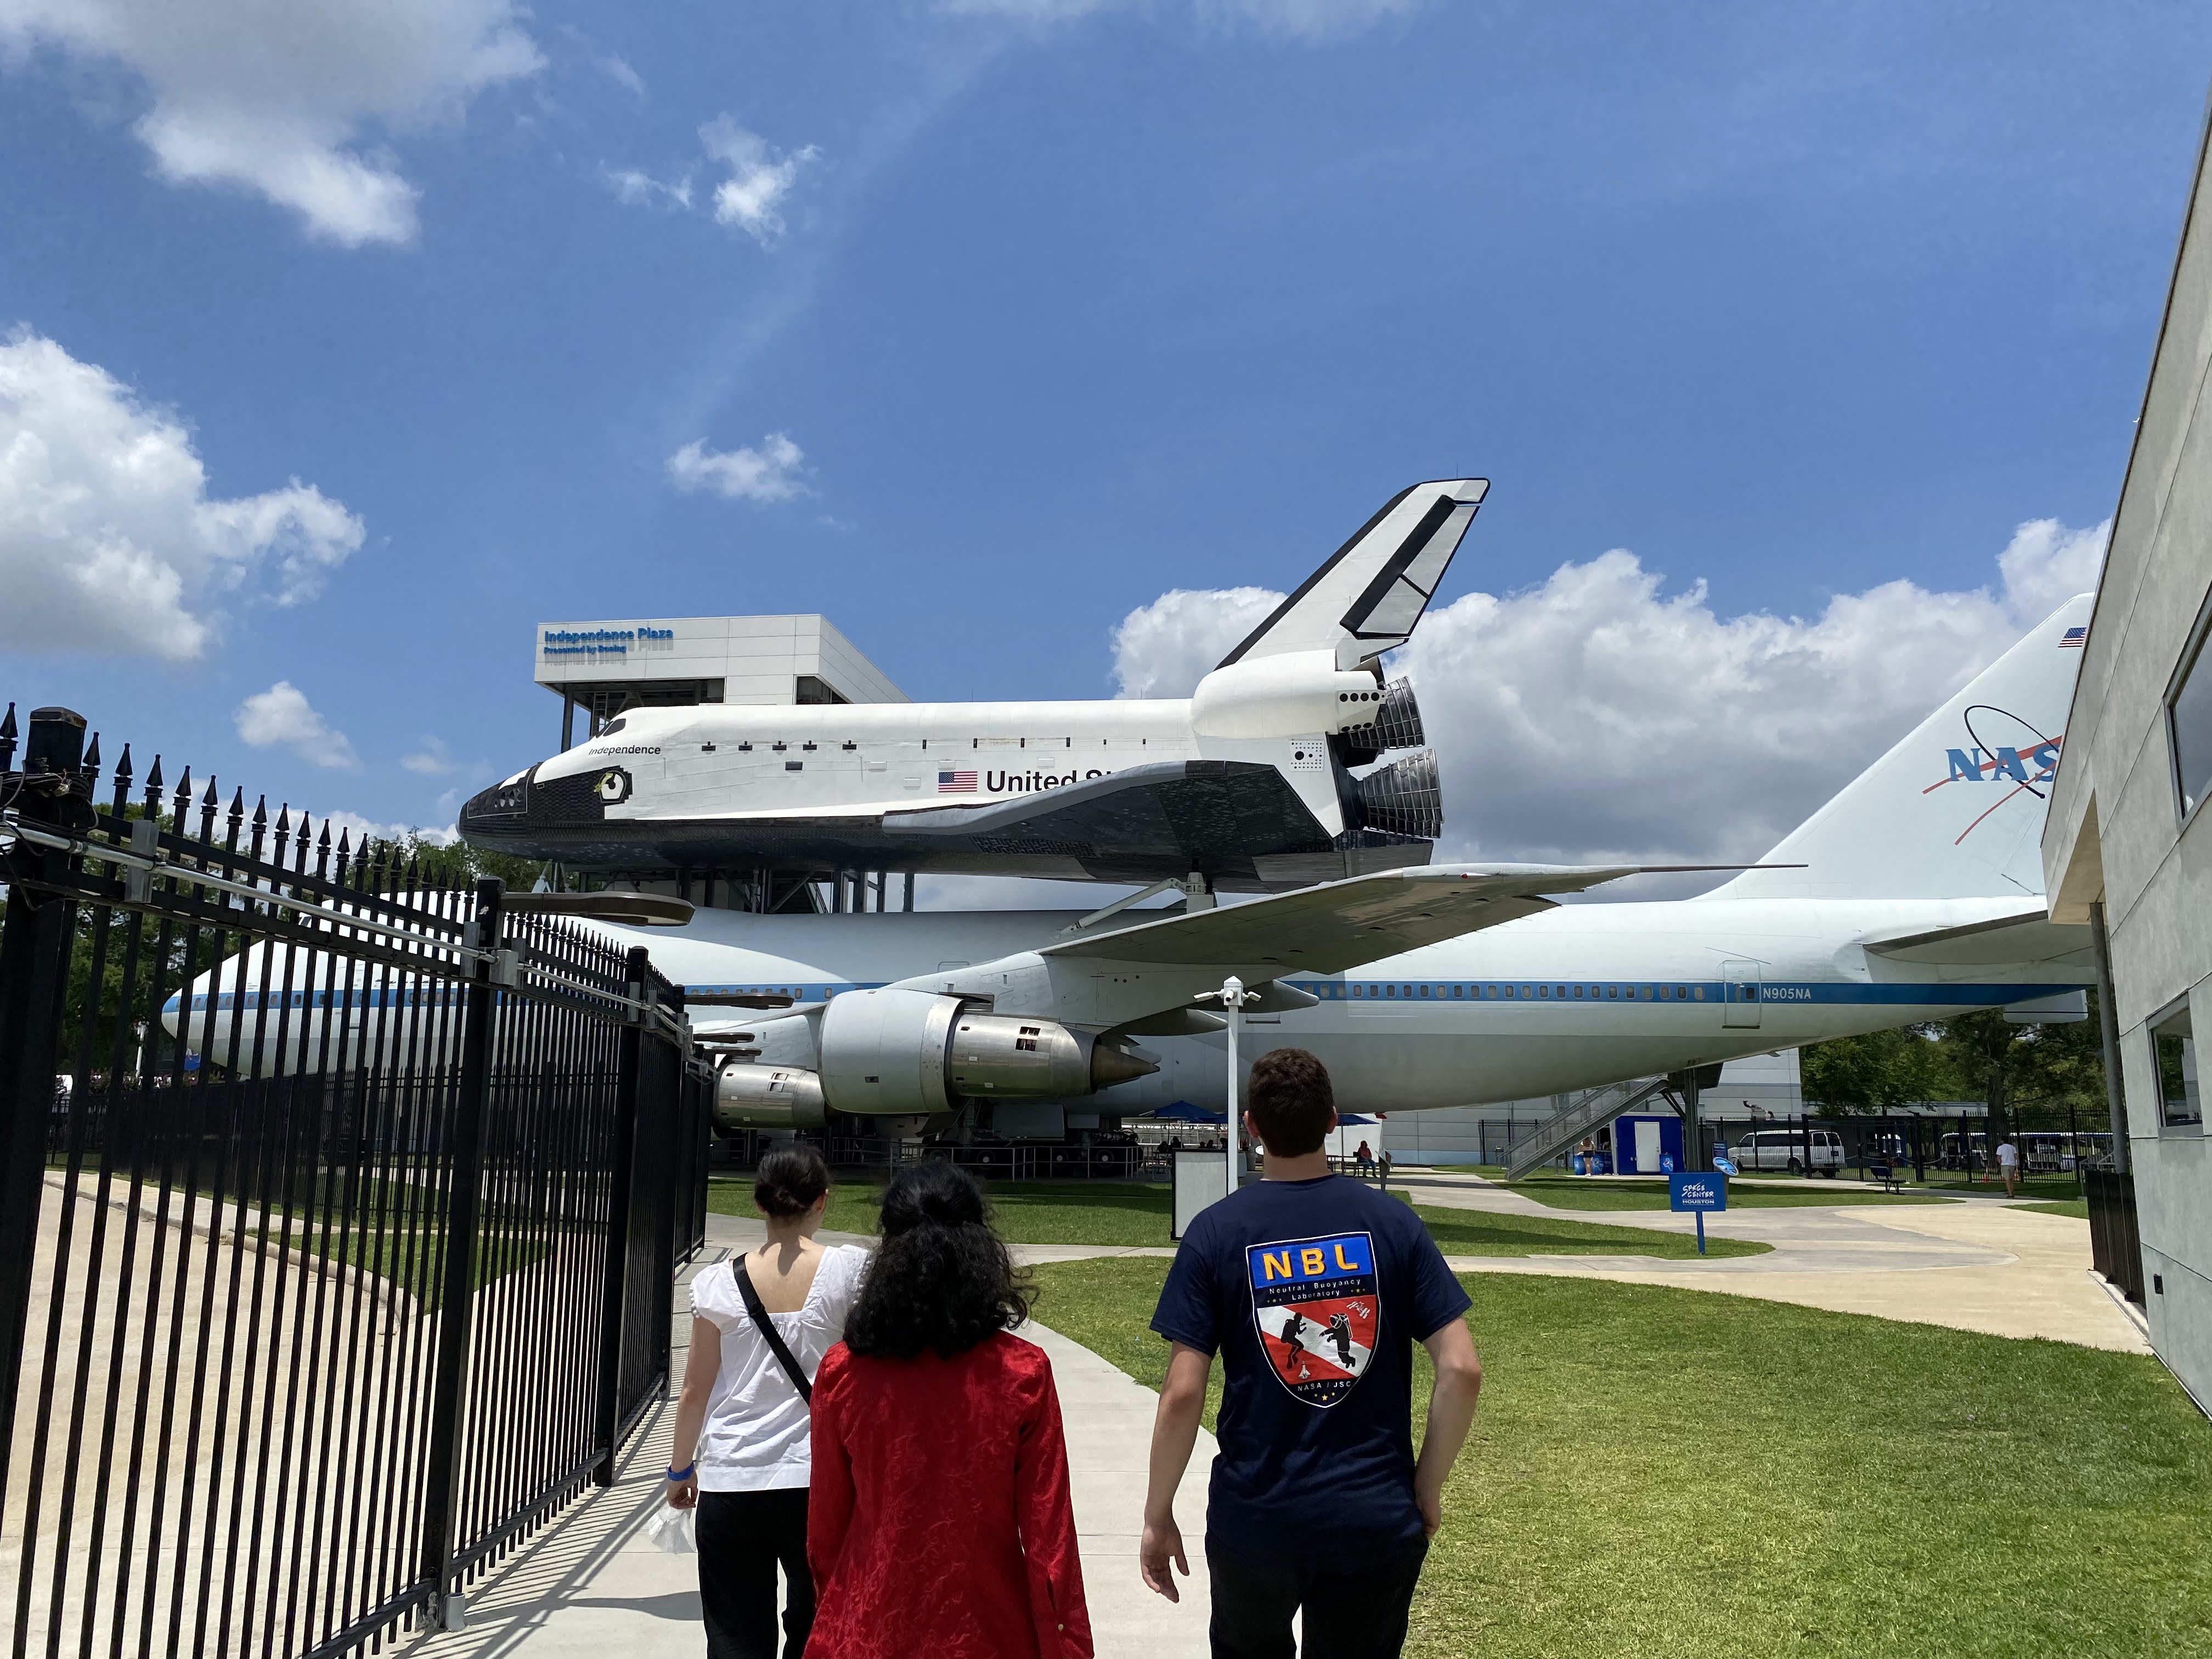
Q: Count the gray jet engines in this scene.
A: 2